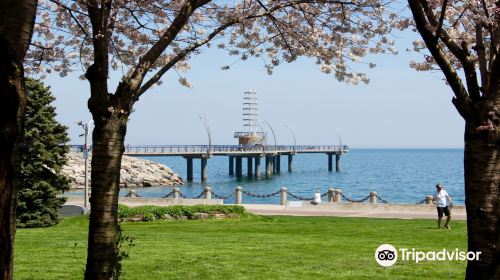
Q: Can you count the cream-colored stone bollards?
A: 9